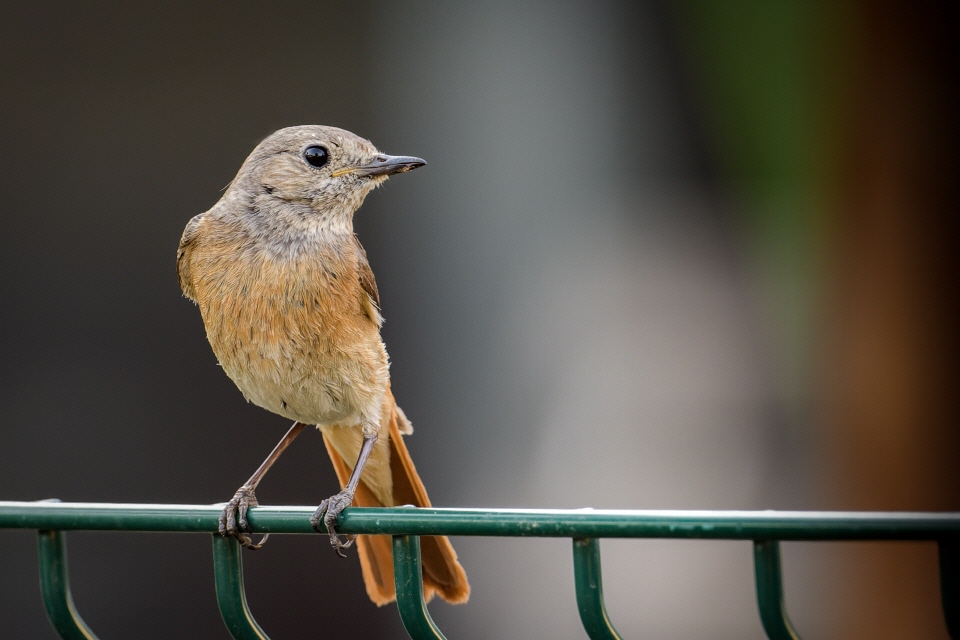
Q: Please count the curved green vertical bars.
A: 6